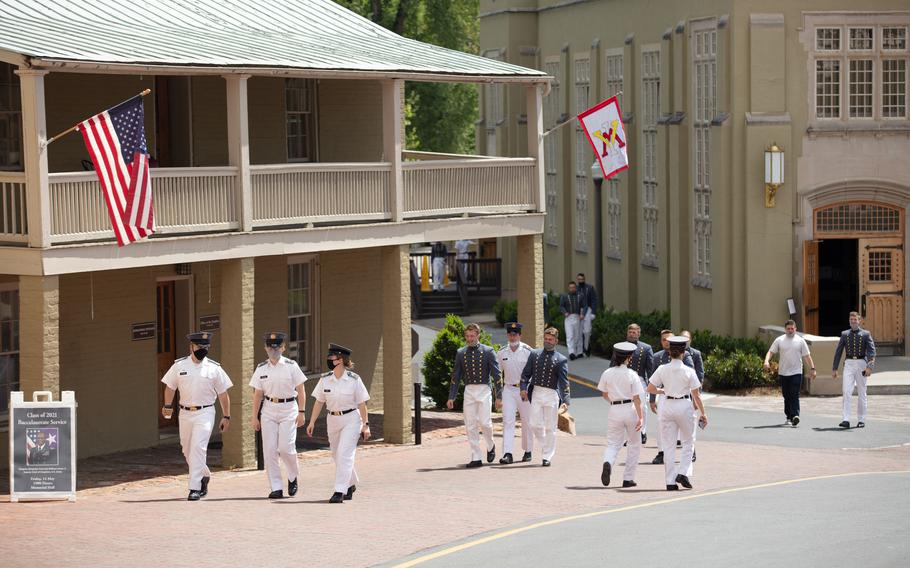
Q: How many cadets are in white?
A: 6